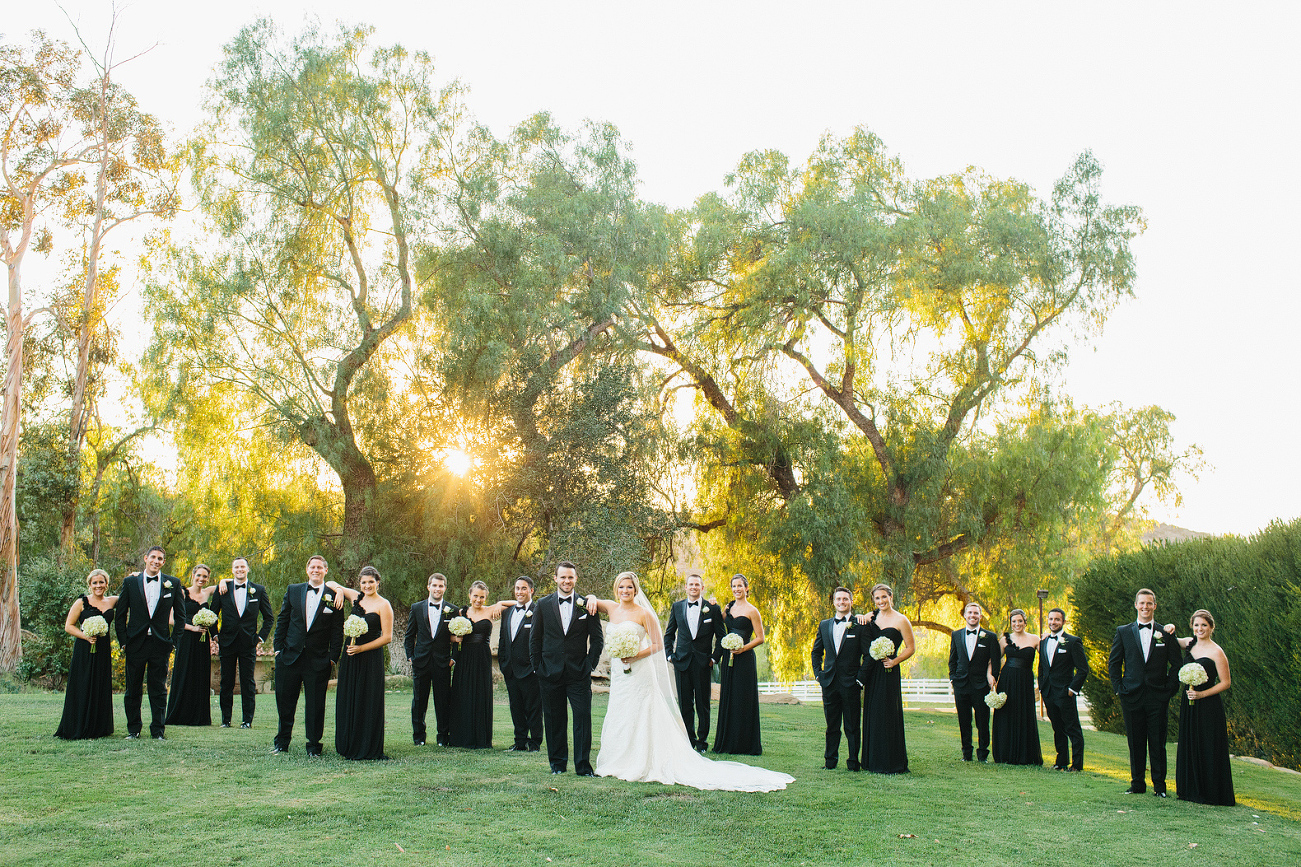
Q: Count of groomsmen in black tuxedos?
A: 10